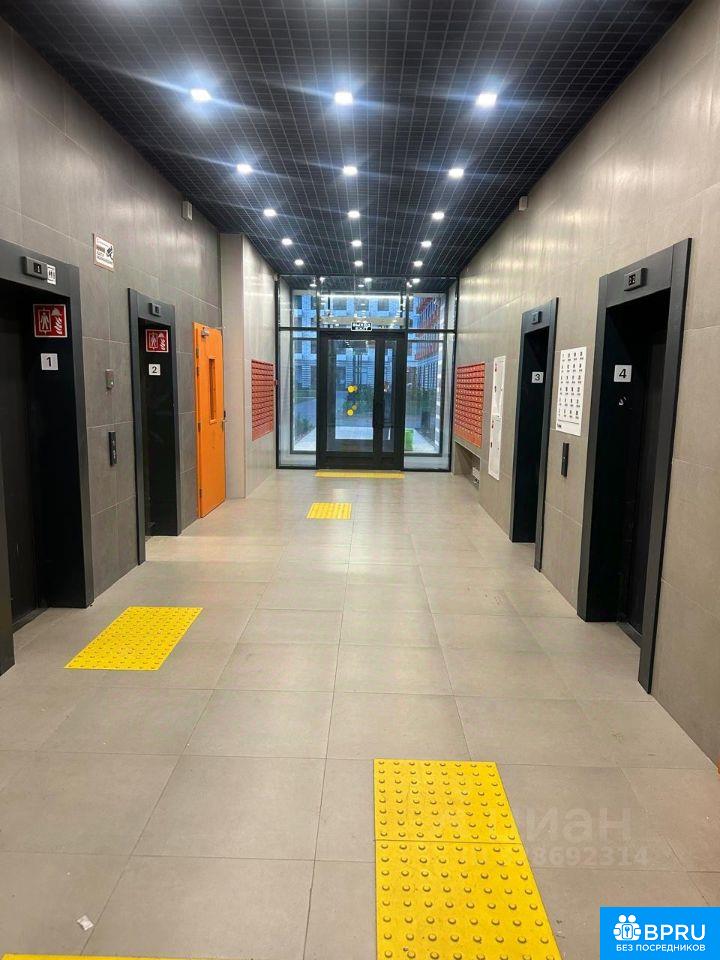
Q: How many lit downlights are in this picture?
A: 15